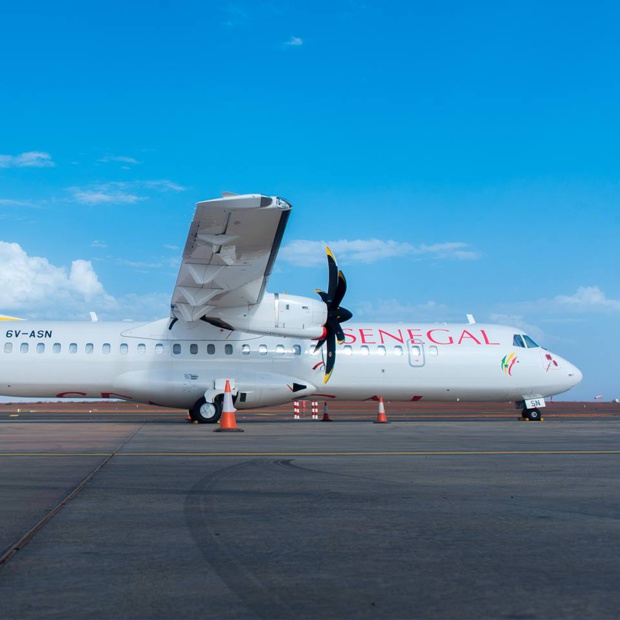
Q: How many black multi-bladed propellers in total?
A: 1